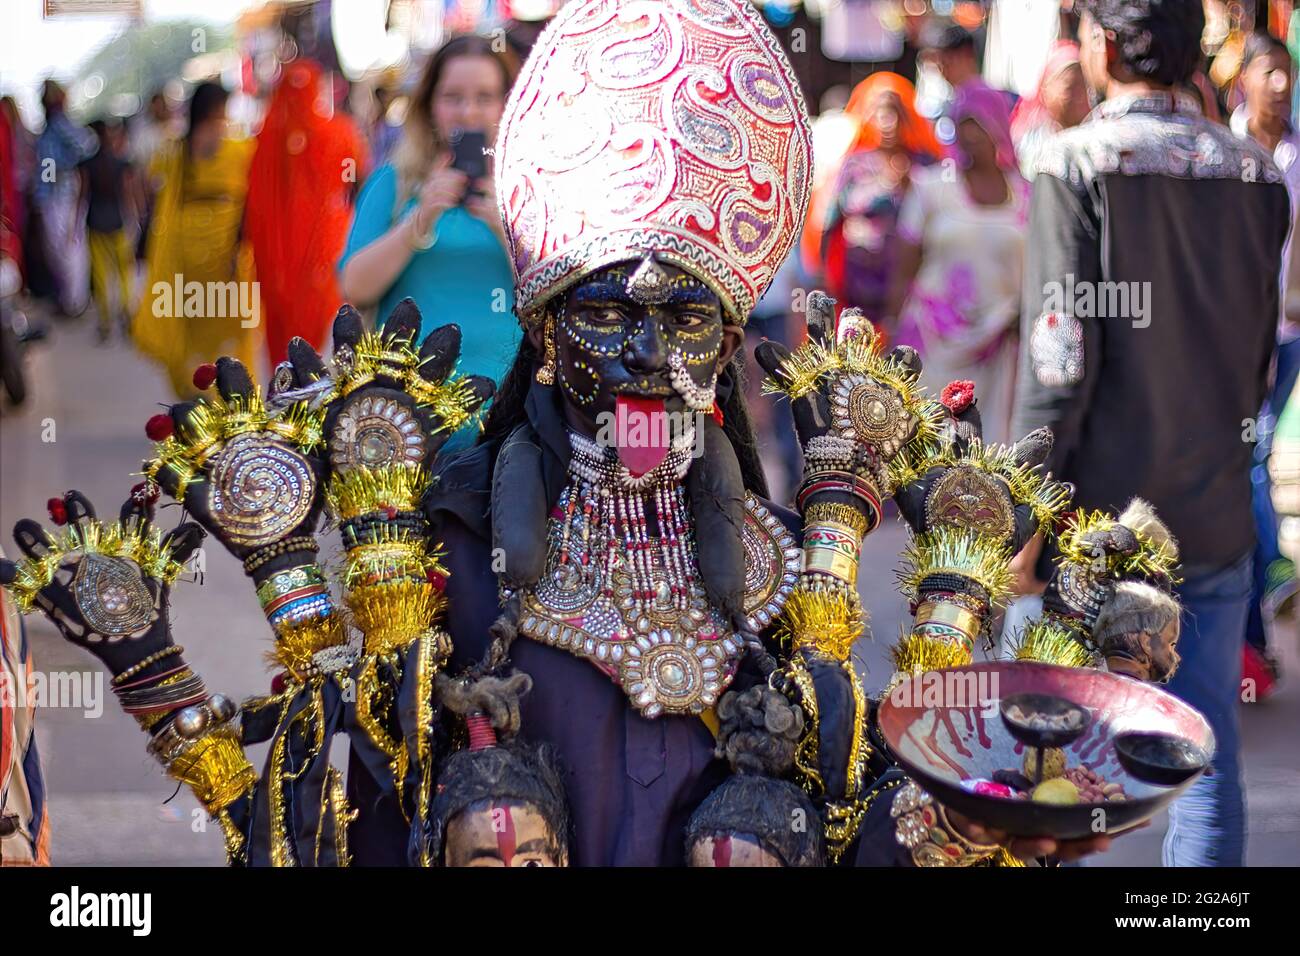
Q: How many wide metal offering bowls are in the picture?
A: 1